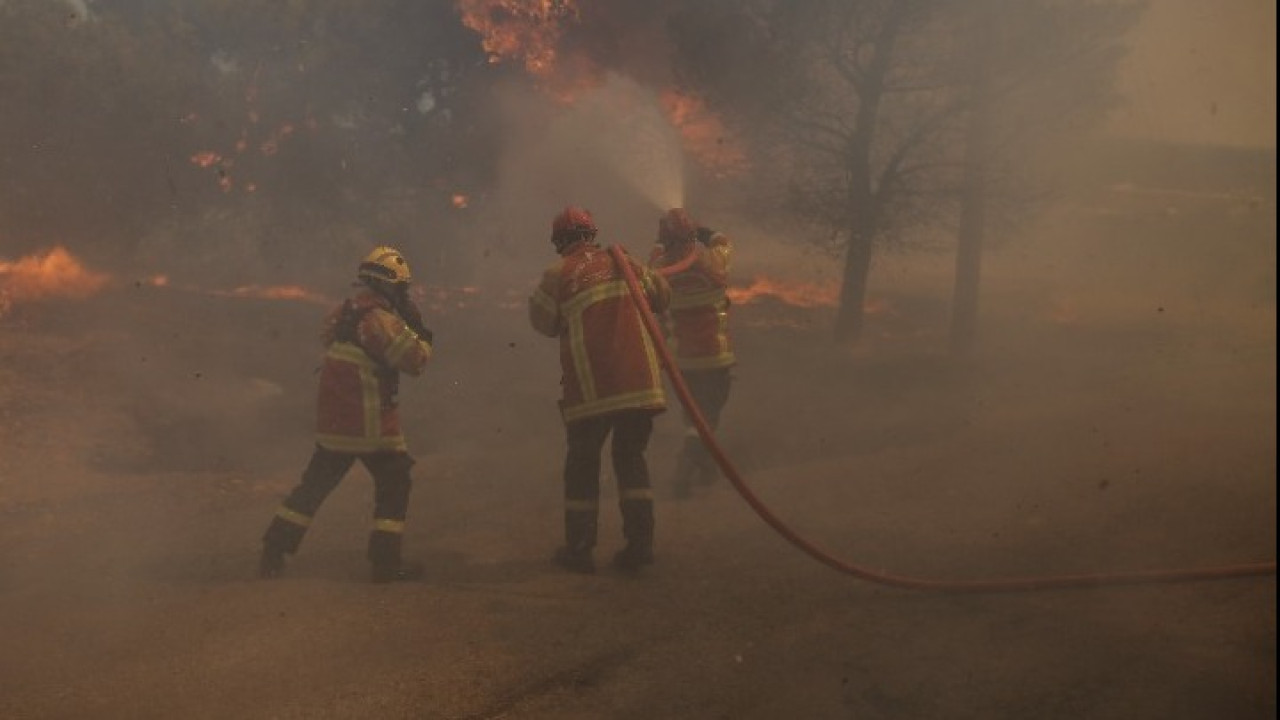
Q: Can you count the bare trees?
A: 2